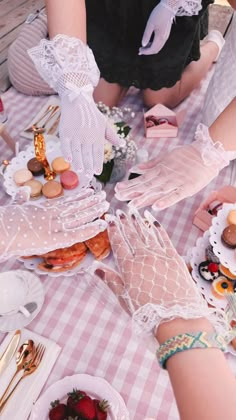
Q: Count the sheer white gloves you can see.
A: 5